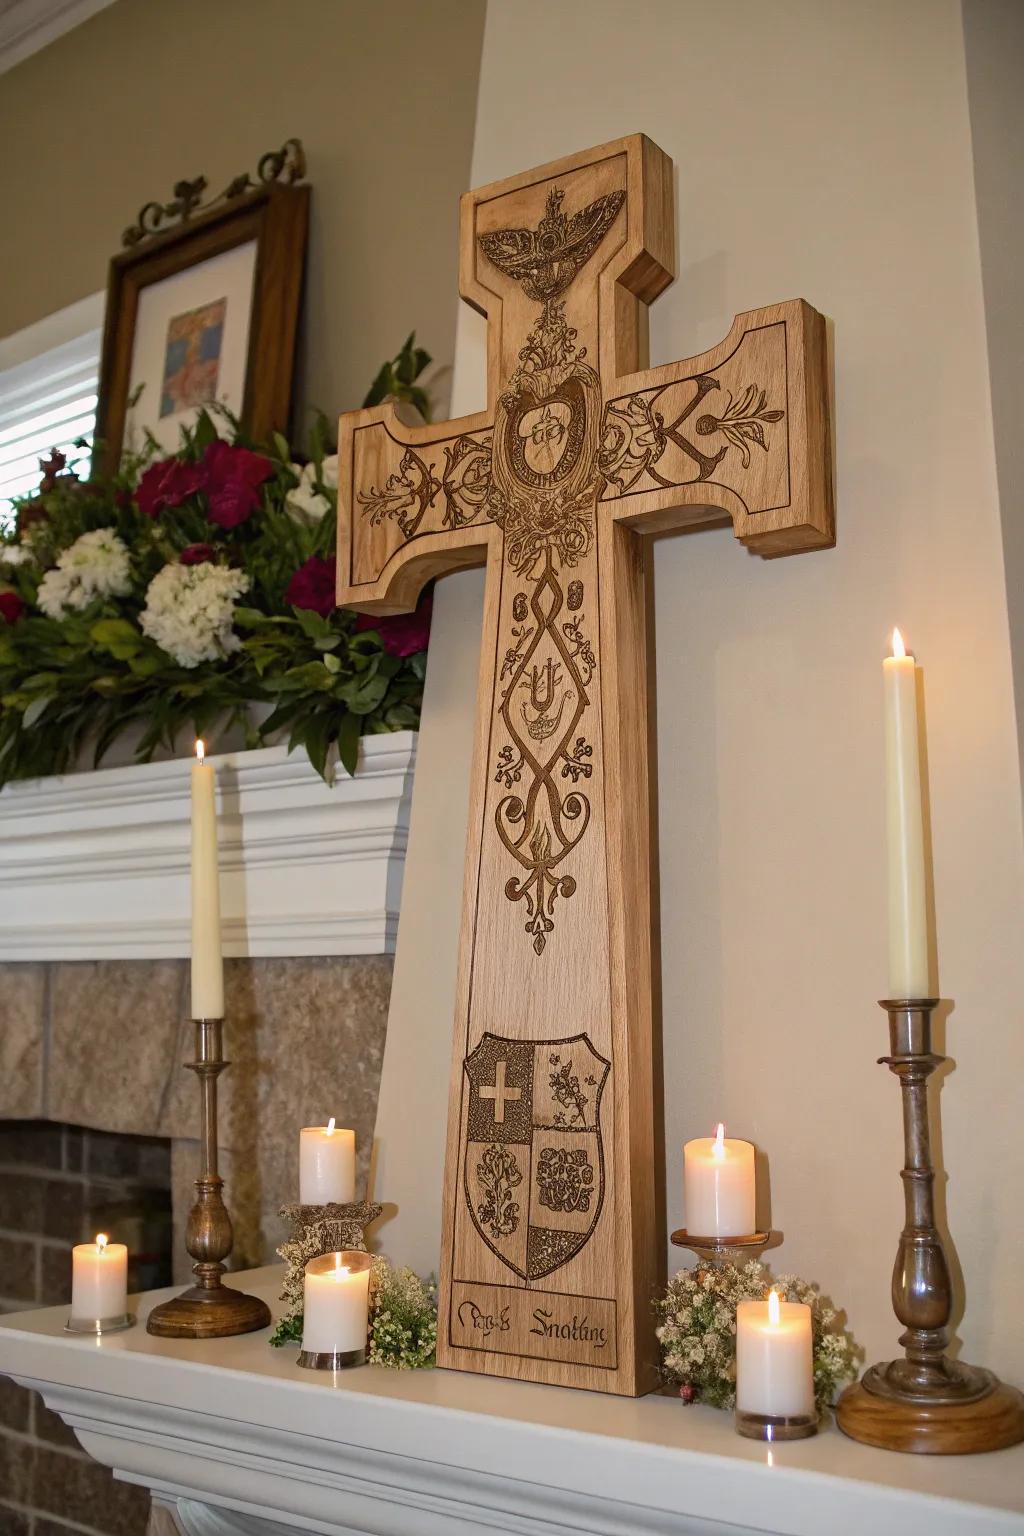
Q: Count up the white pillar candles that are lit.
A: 5